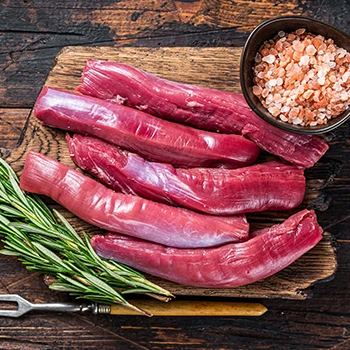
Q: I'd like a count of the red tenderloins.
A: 5